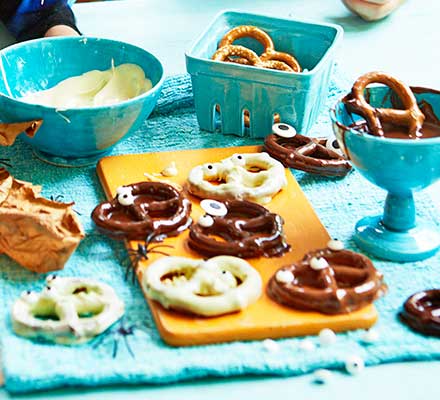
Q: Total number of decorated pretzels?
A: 8